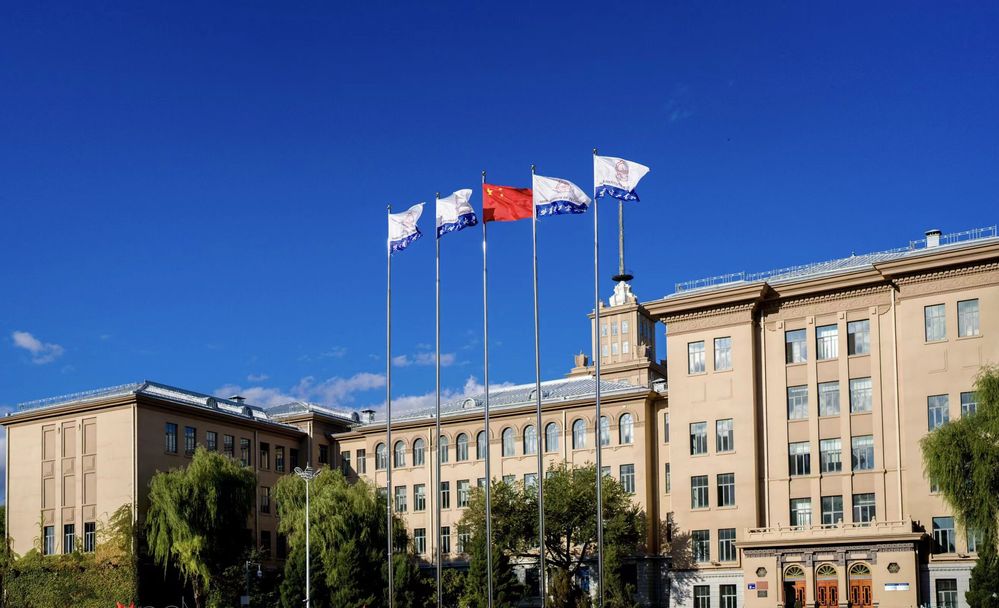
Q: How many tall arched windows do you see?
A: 12